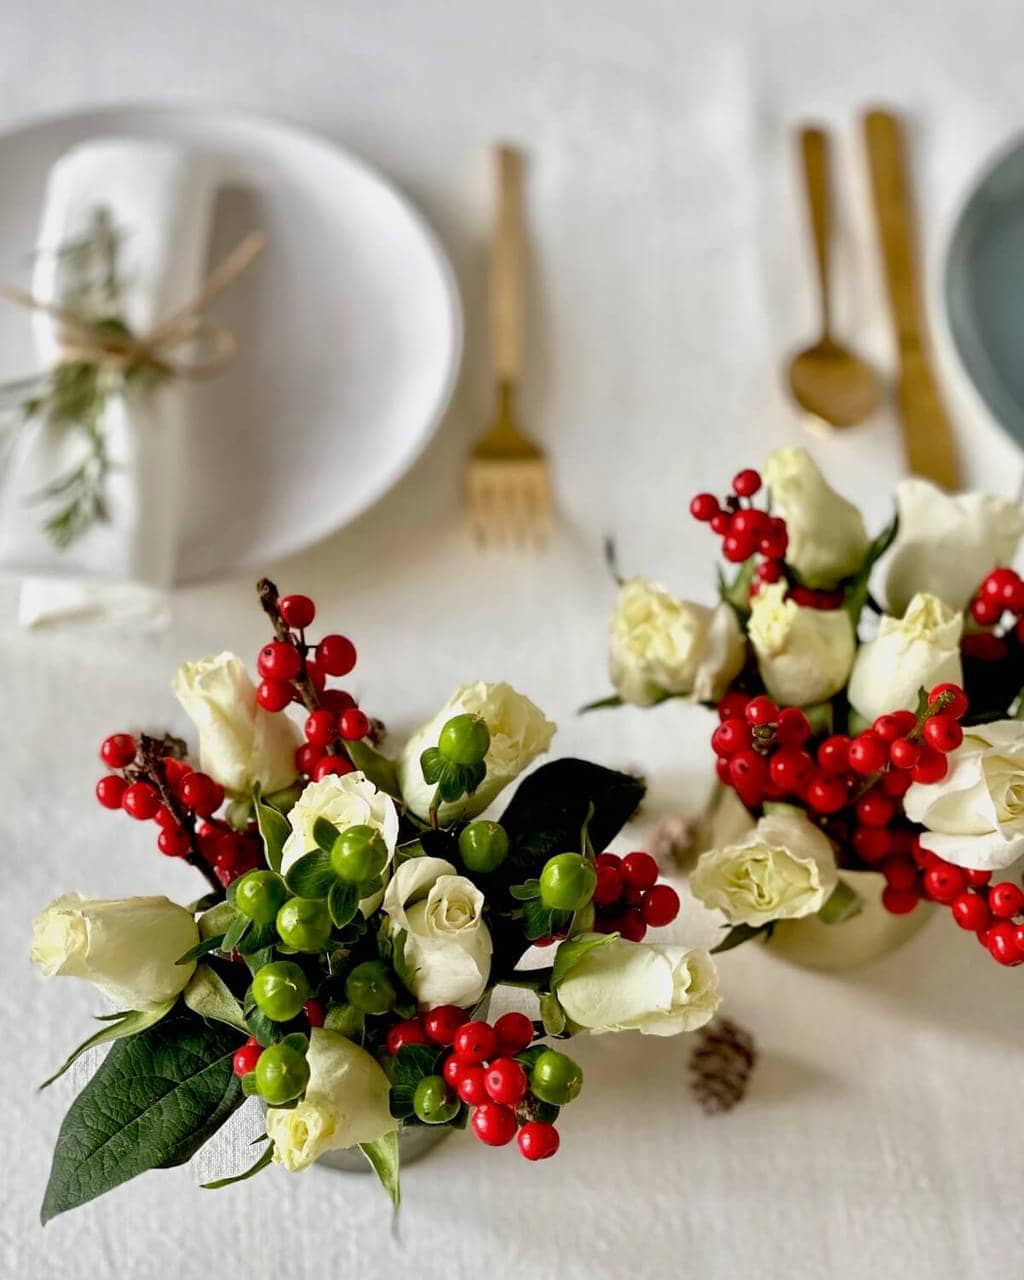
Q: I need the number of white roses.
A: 14